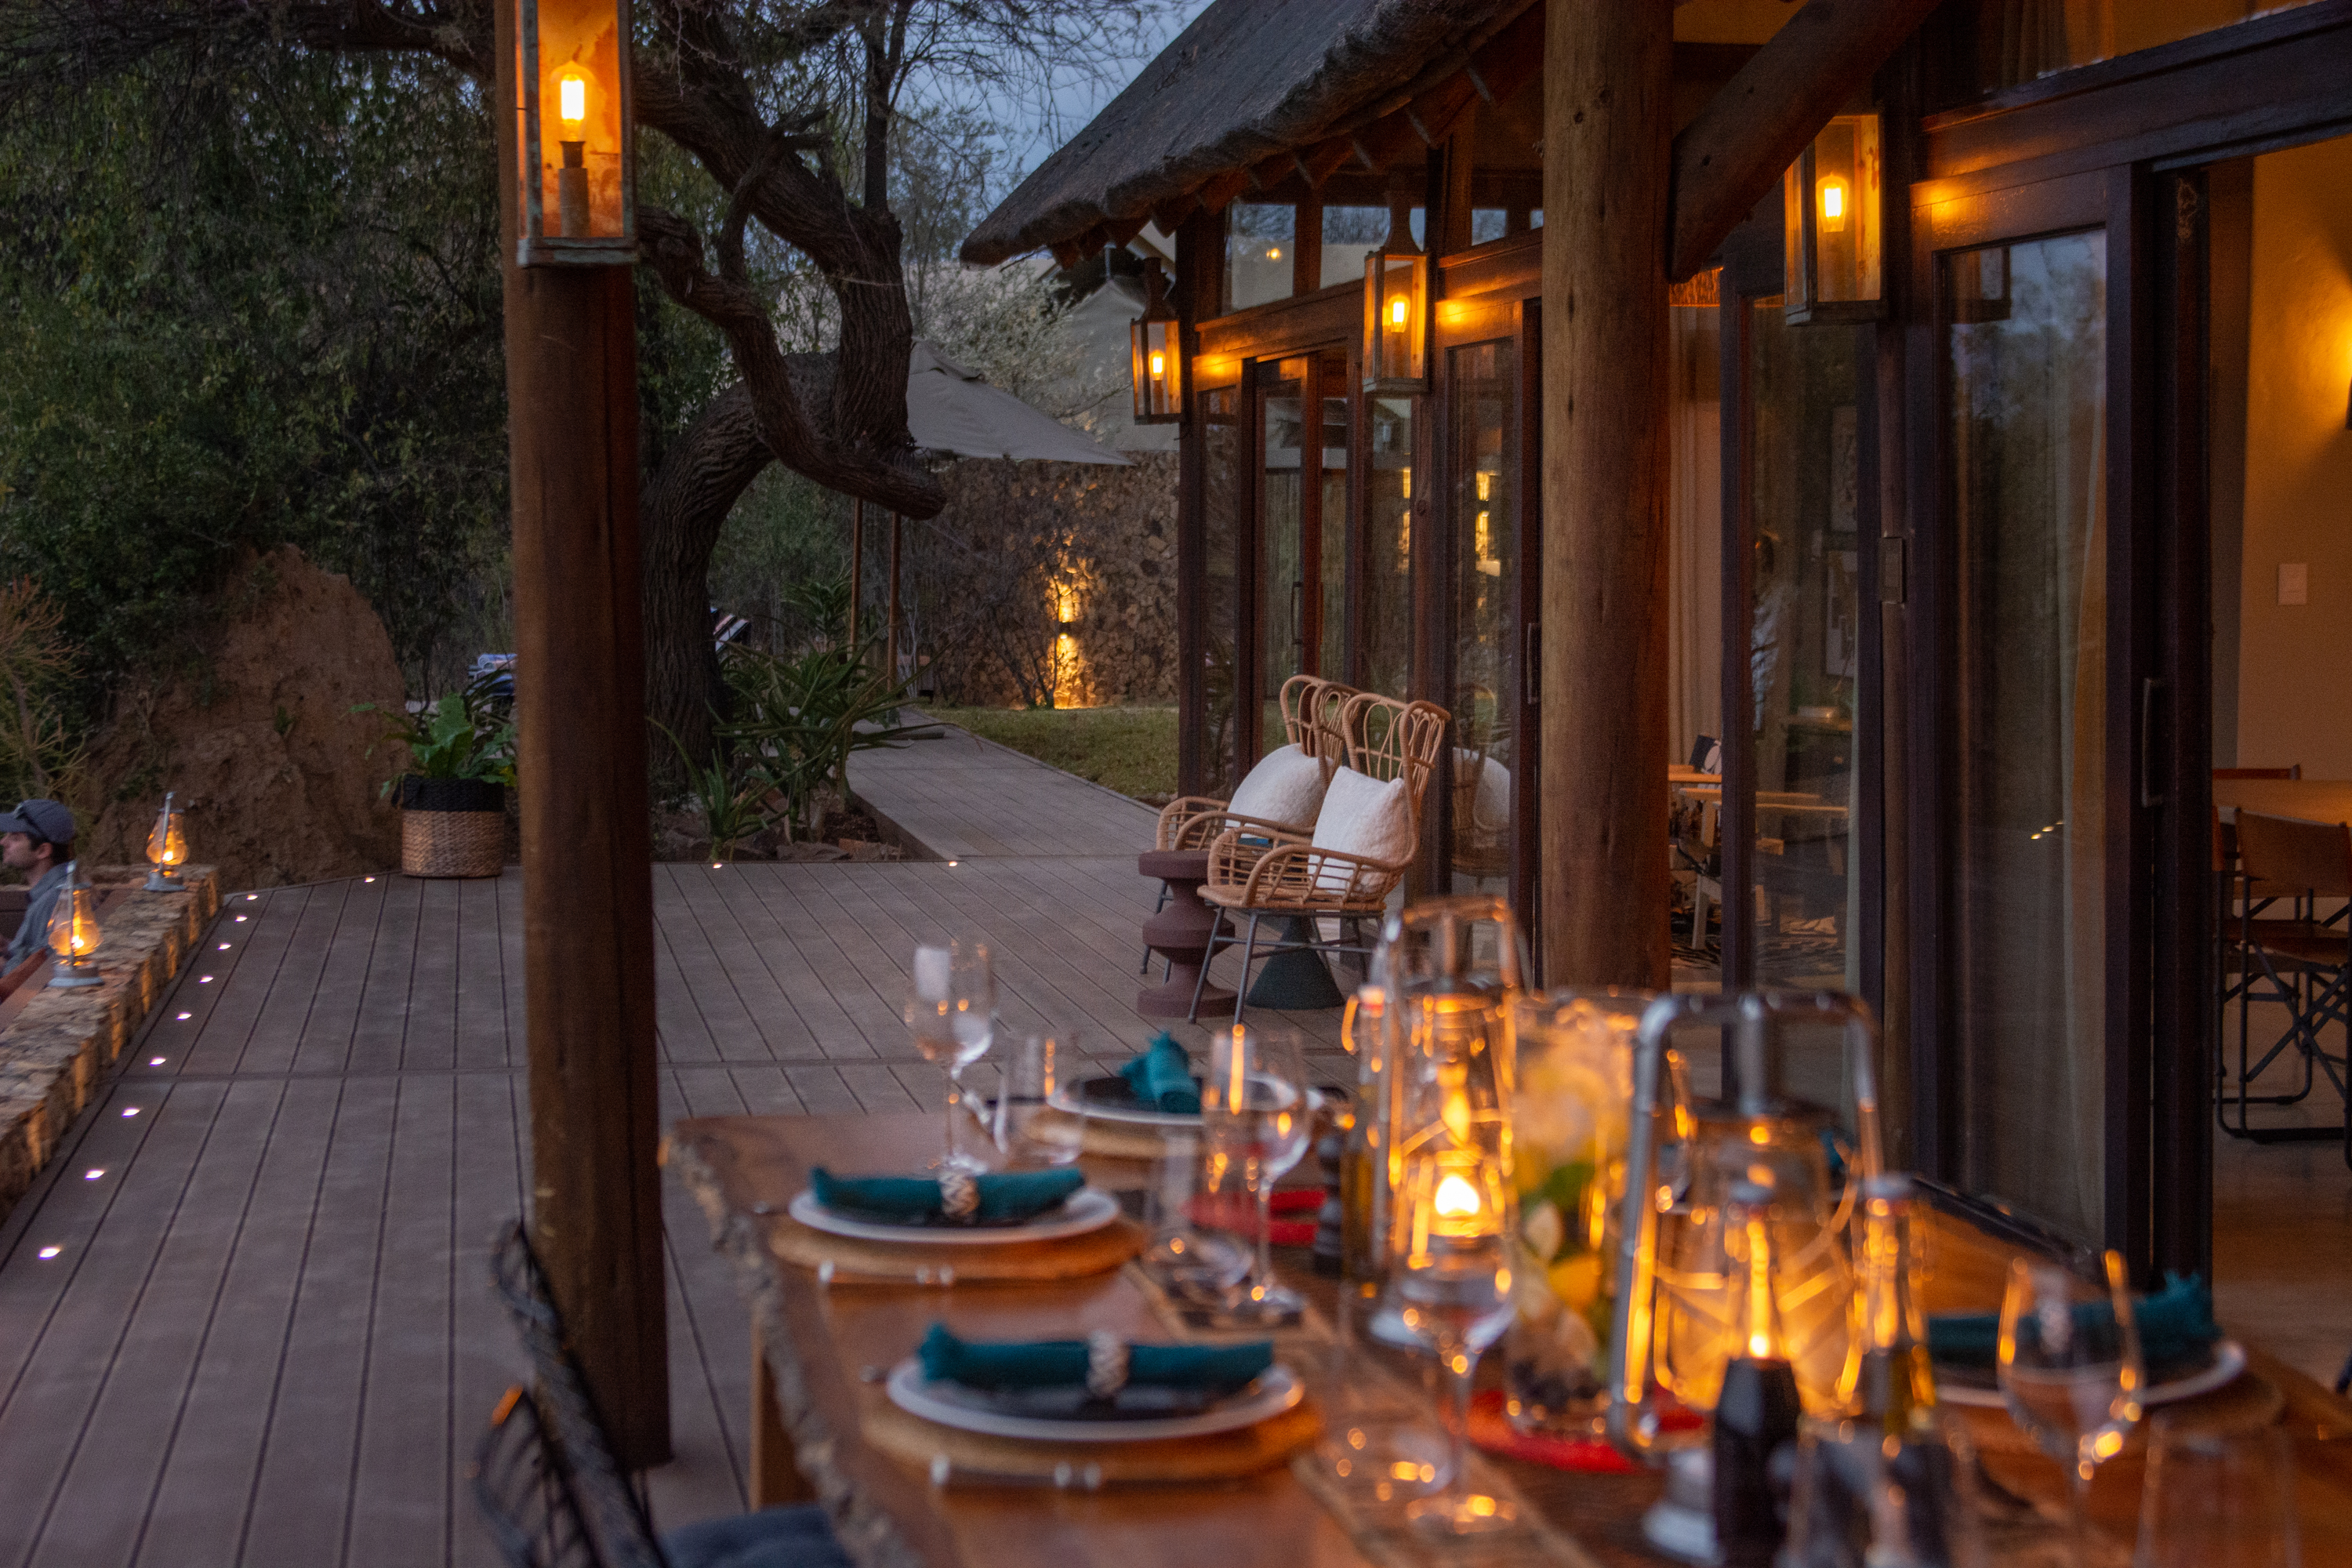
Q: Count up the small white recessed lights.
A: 12